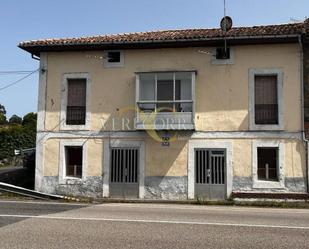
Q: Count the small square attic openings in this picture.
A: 2